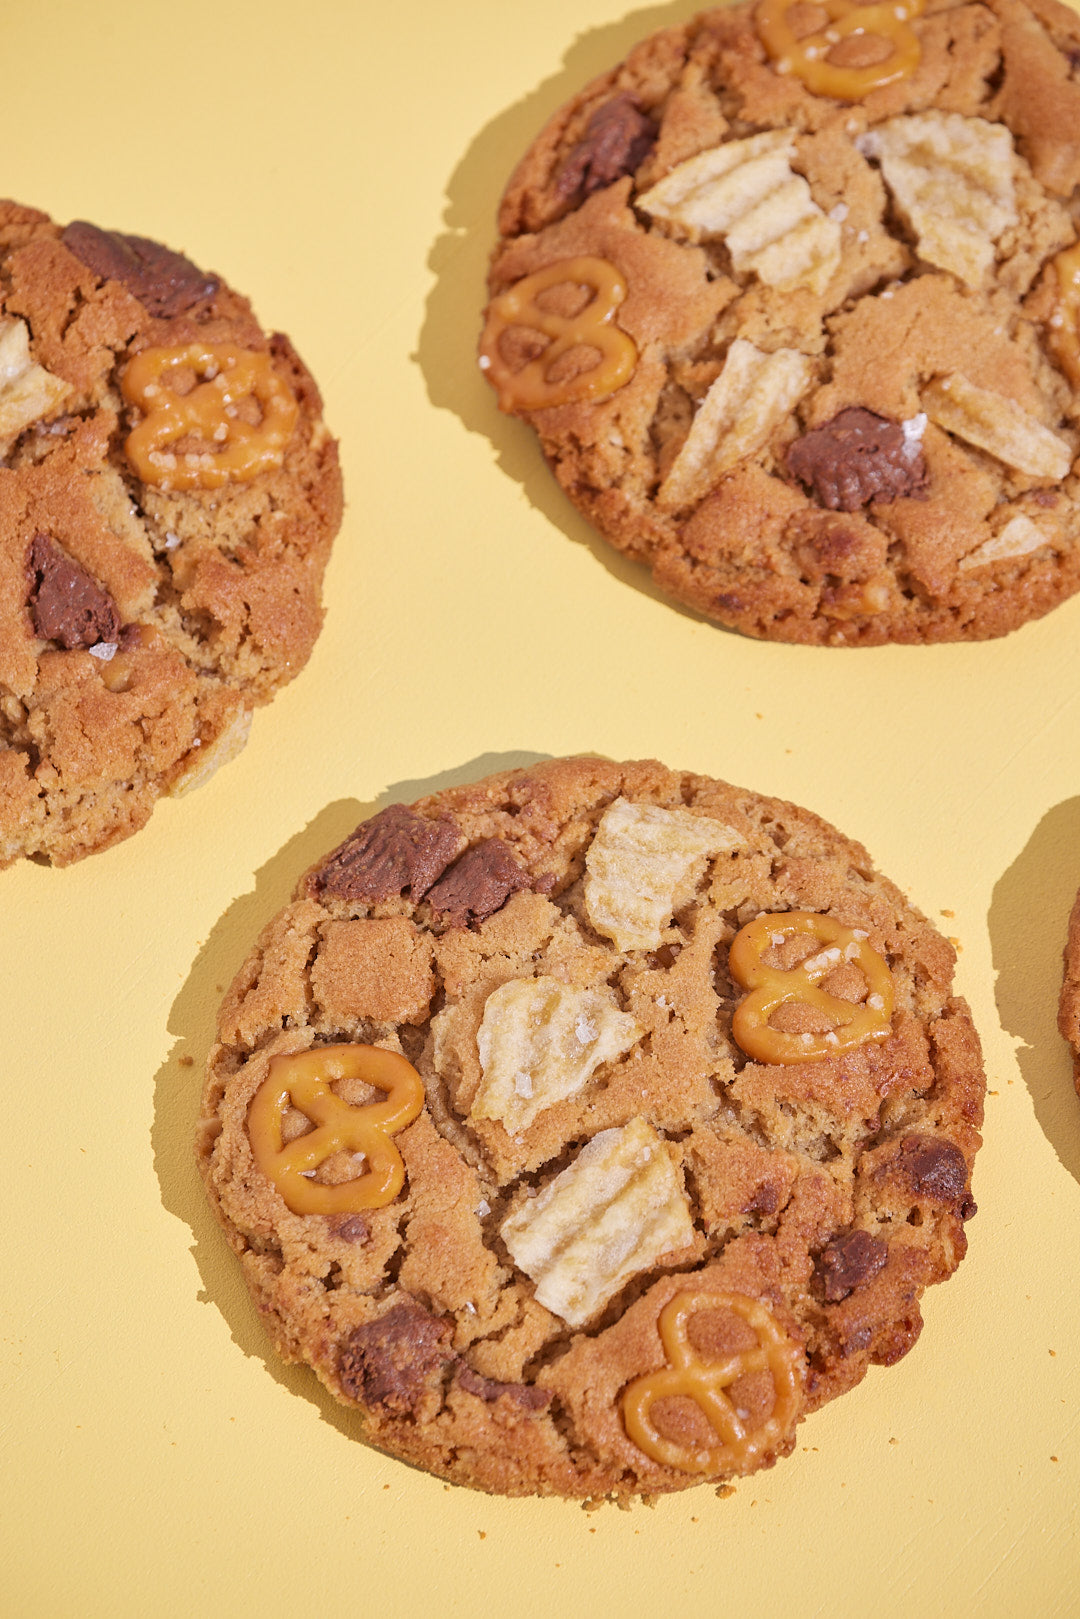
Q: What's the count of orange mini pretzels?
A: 7